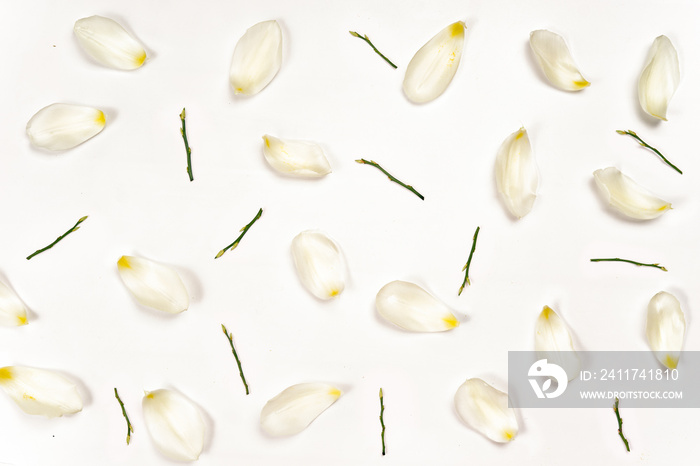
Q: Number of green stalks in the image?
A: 12